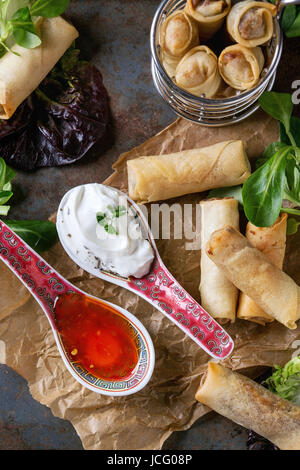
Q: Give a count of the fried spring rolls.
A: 11